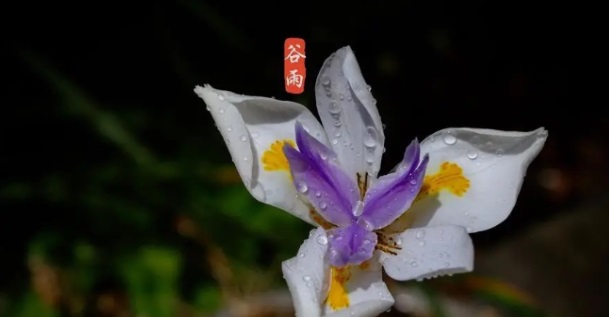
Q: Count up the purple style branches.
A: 3